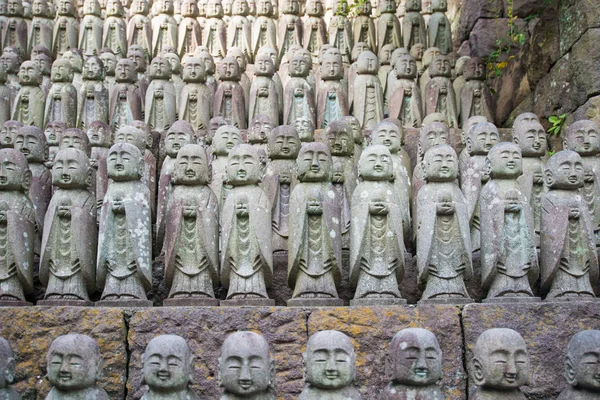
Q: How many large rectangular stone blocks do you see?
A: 4